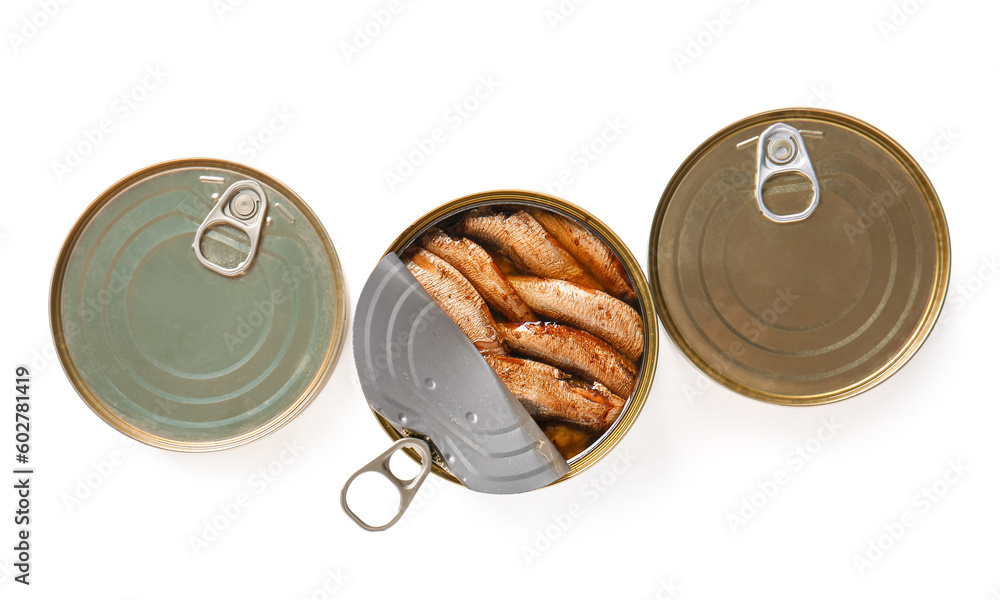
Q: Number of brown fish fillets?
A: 7